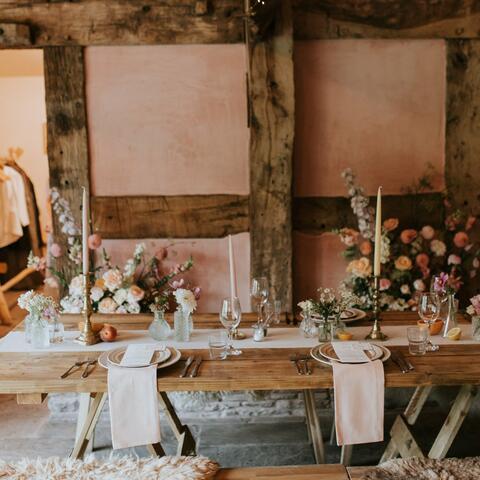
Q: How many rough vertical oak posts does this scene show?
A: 3